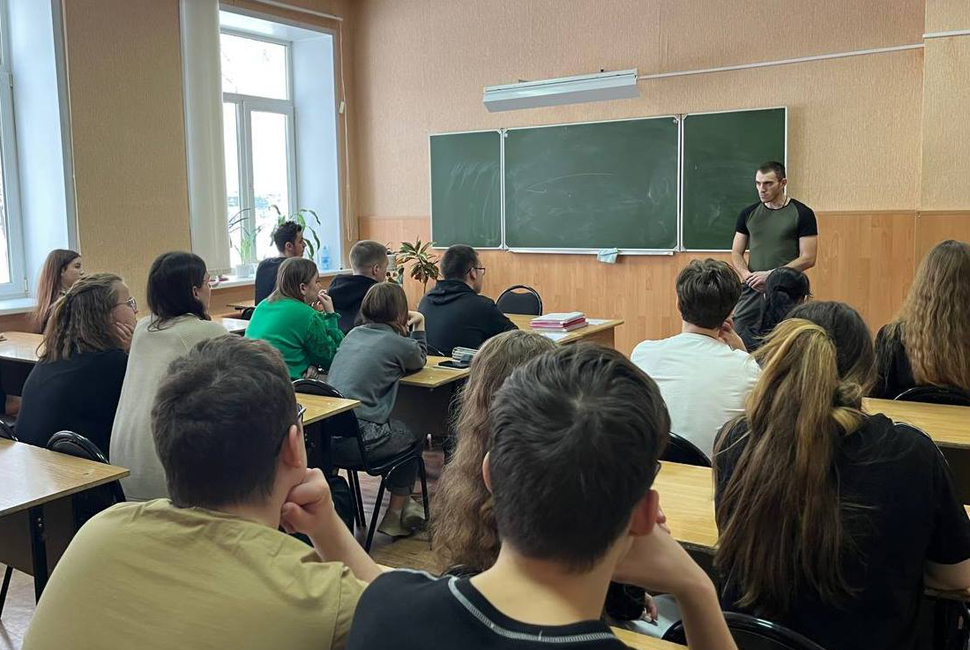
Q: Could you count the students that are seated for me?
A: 15